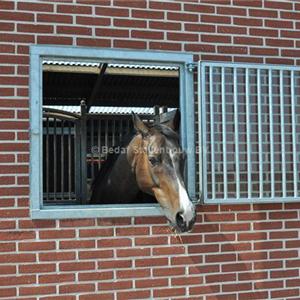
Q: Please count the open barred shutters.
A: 1